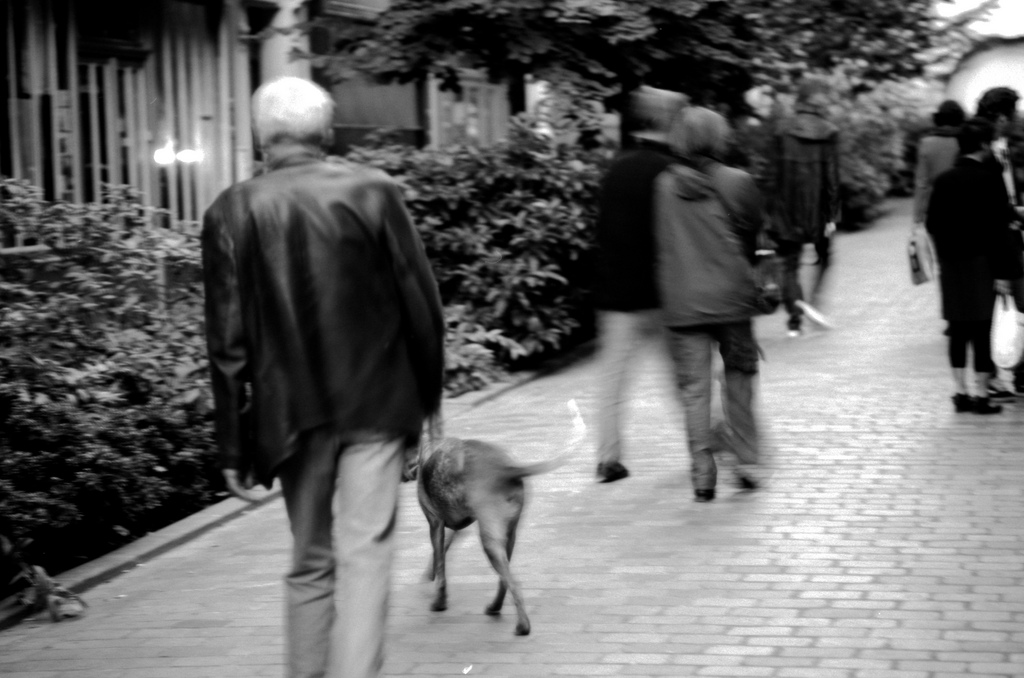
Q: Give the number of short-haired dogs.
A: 1